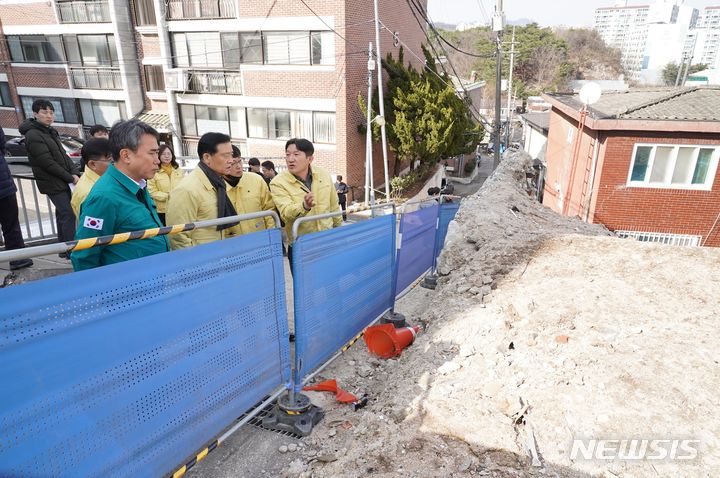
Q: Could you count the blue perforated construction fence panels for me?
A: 4